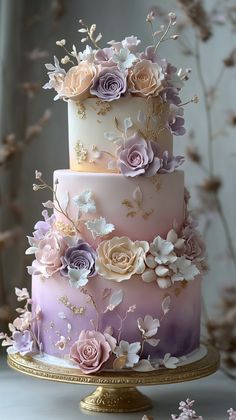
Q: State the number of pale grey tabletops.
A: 1